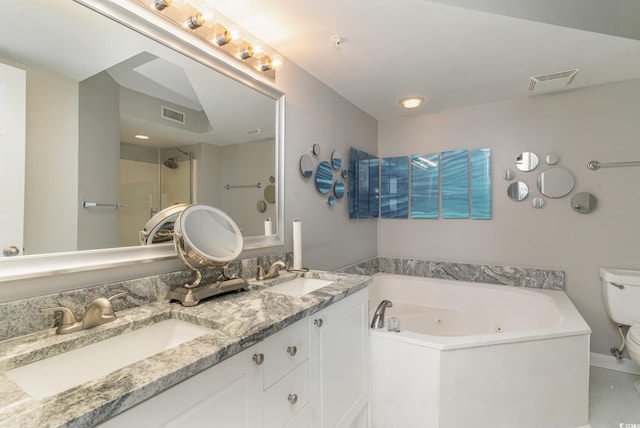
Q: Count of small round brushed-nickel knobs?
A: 4